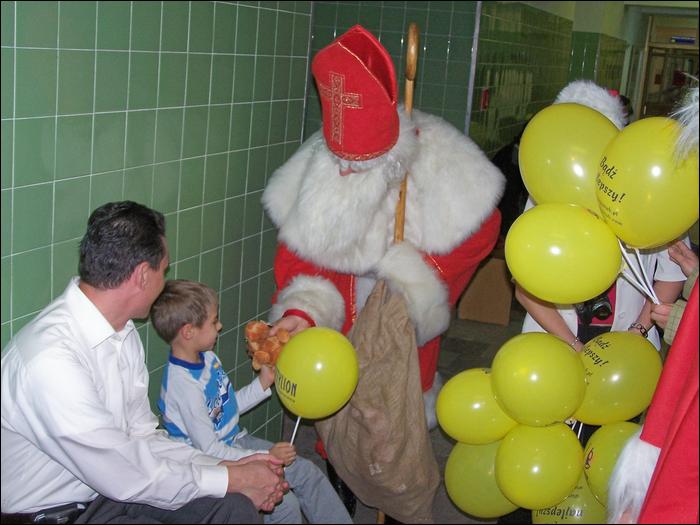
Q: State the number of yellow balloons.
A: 11